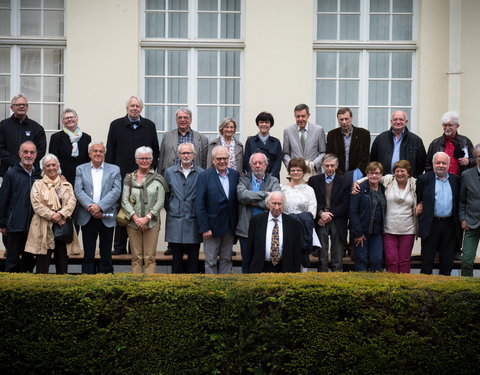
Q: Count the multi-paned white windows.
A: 3